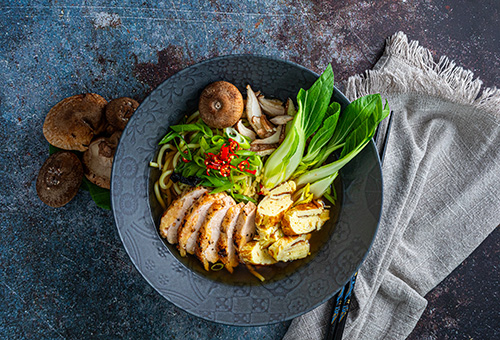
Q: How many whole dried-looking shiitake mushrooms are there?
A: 5